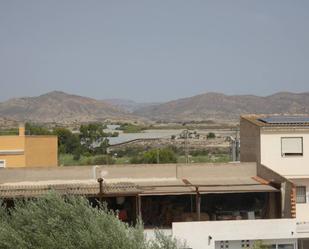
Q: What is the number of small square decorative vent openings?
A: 8